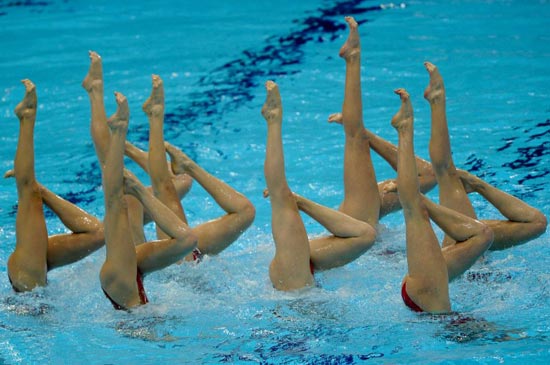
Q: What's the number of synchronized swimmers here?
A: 8